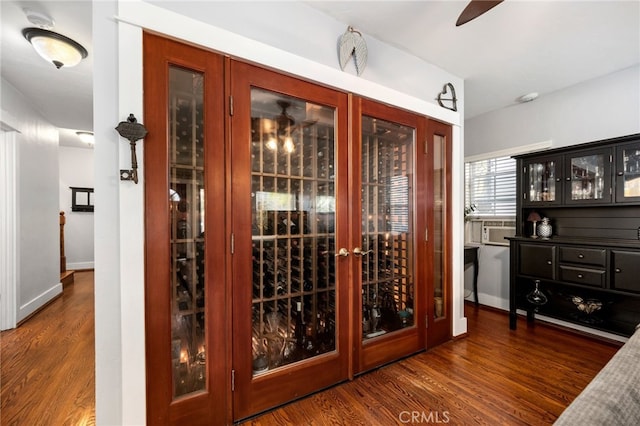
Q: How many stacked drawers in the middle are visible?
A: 2